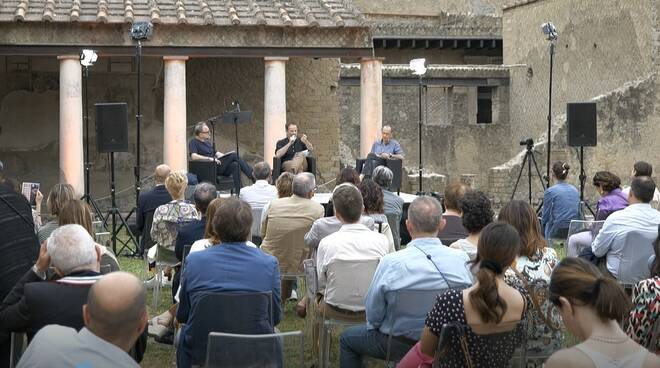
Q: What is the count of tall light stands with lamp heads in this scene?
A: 4